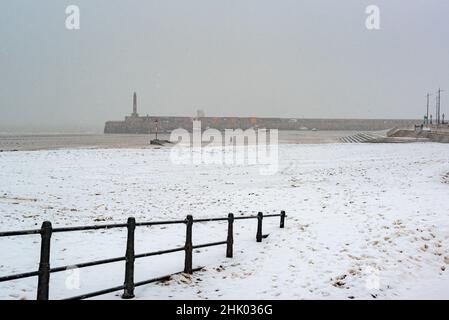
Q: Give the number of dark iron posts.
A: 6